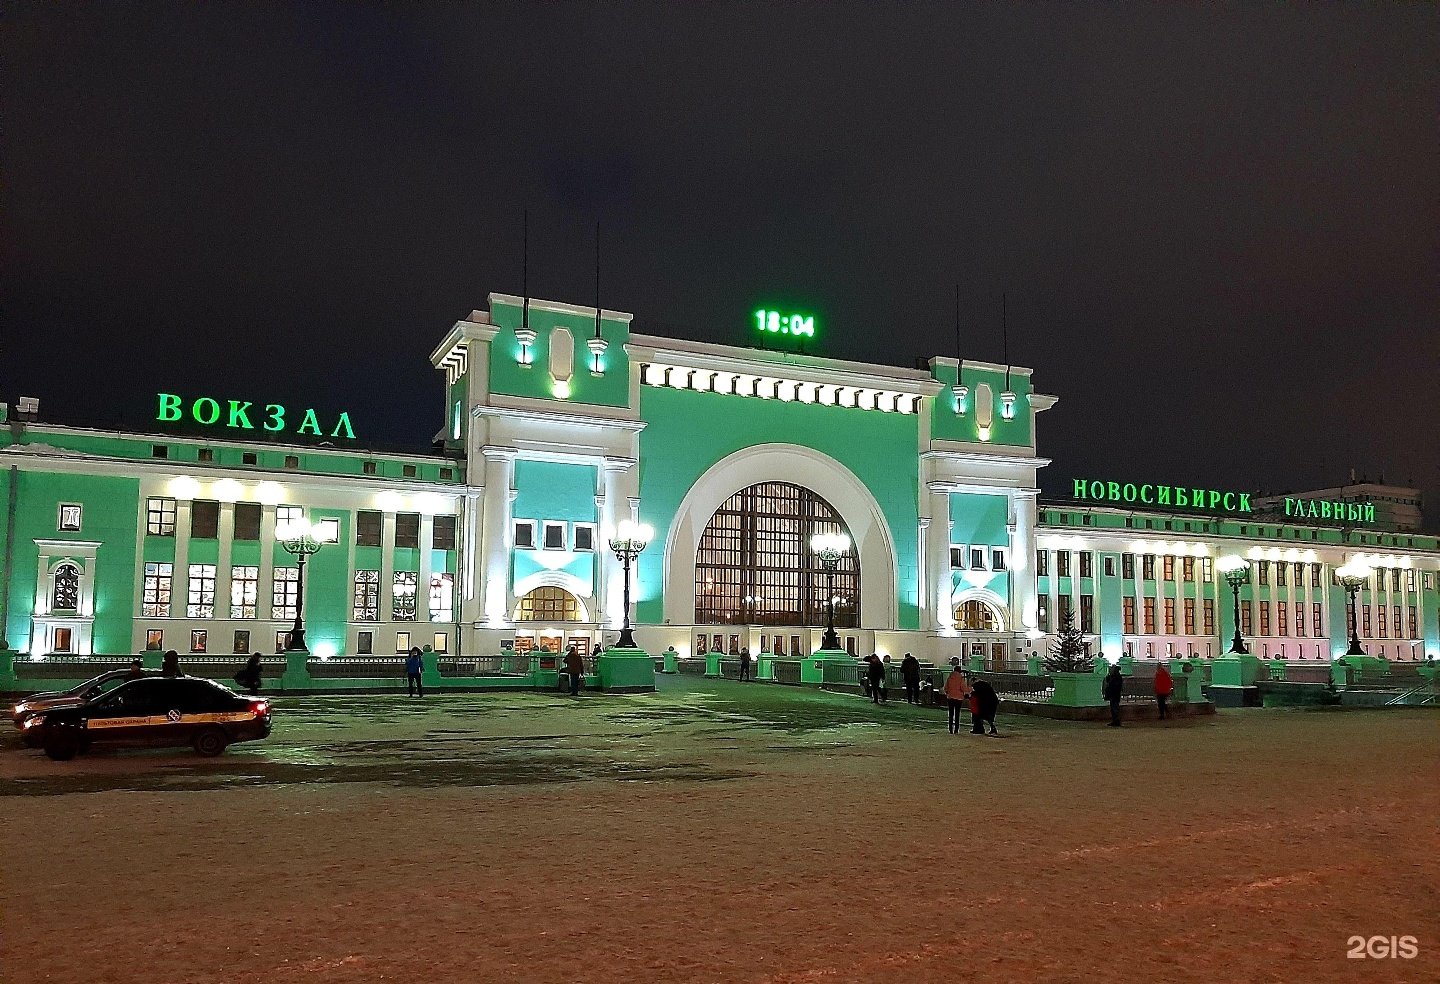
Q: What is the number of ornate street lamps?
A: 5